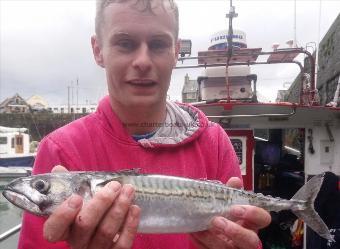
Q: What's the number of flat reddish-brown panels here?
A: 2